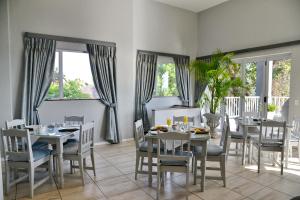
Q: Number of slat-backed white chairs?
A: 12